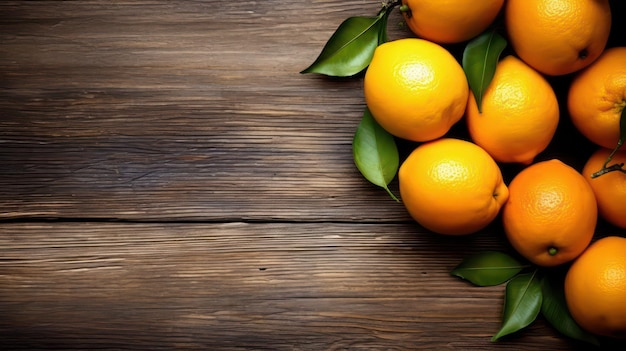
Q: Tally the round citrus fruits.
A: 9